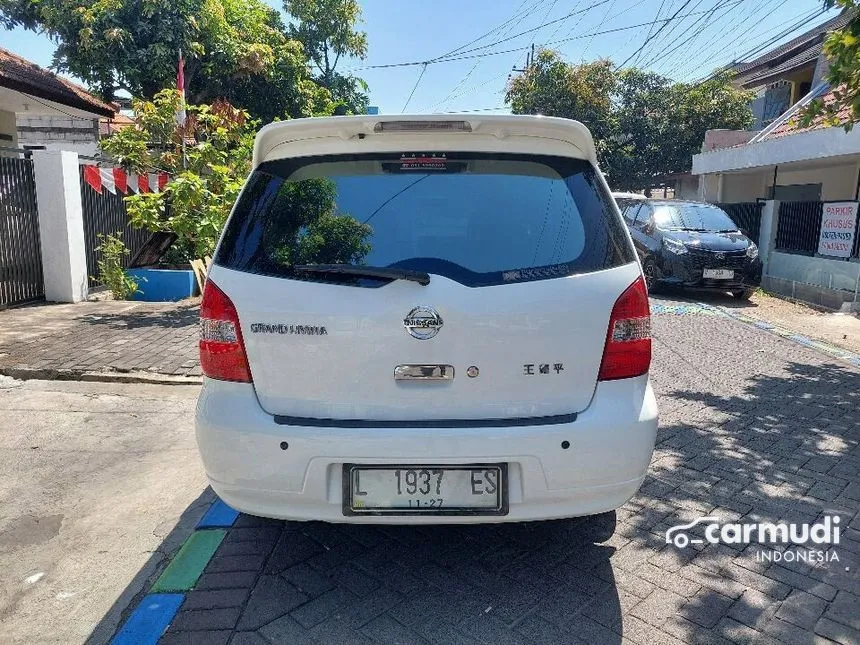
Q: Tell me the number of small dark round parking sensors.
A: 2